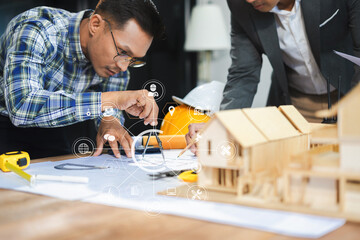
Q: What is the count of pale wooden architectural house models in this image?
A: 2